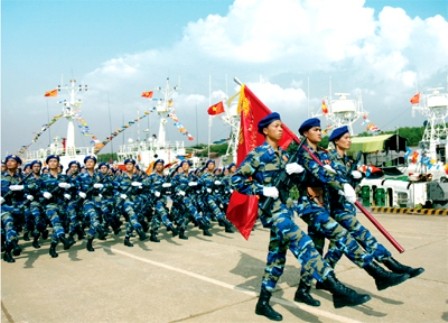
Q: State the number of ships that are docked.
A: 5